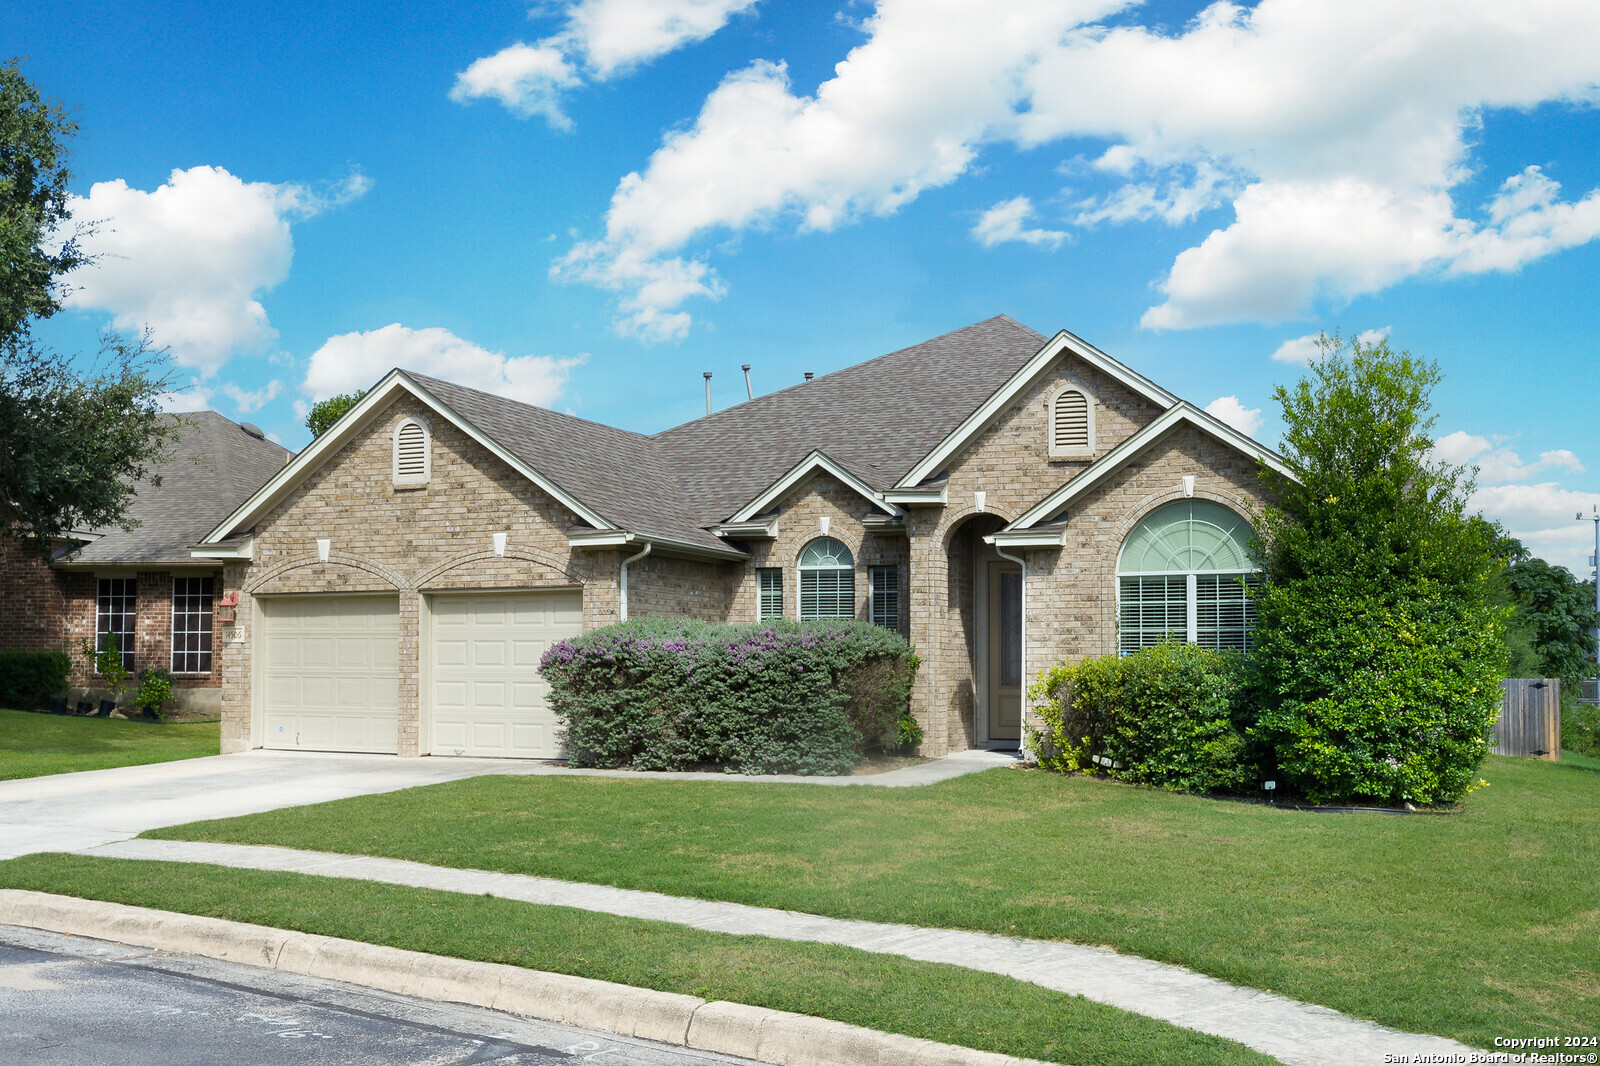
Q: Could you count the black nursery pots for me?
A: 4